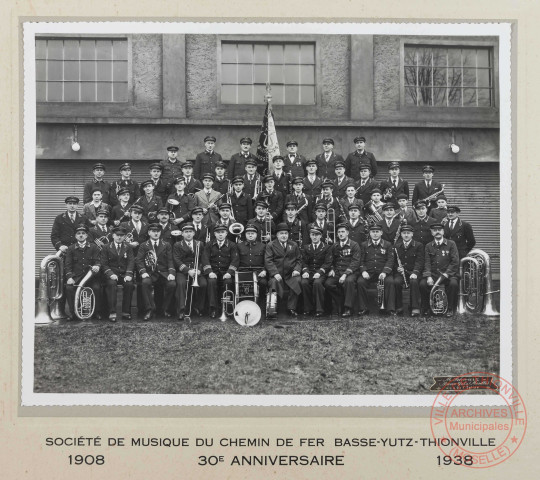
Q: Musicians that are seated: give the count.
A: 12